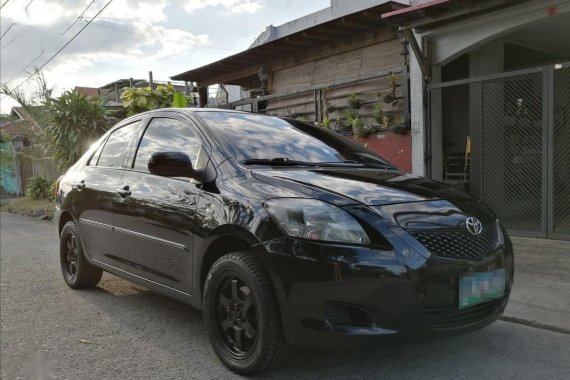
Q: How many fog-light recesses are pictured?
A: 1